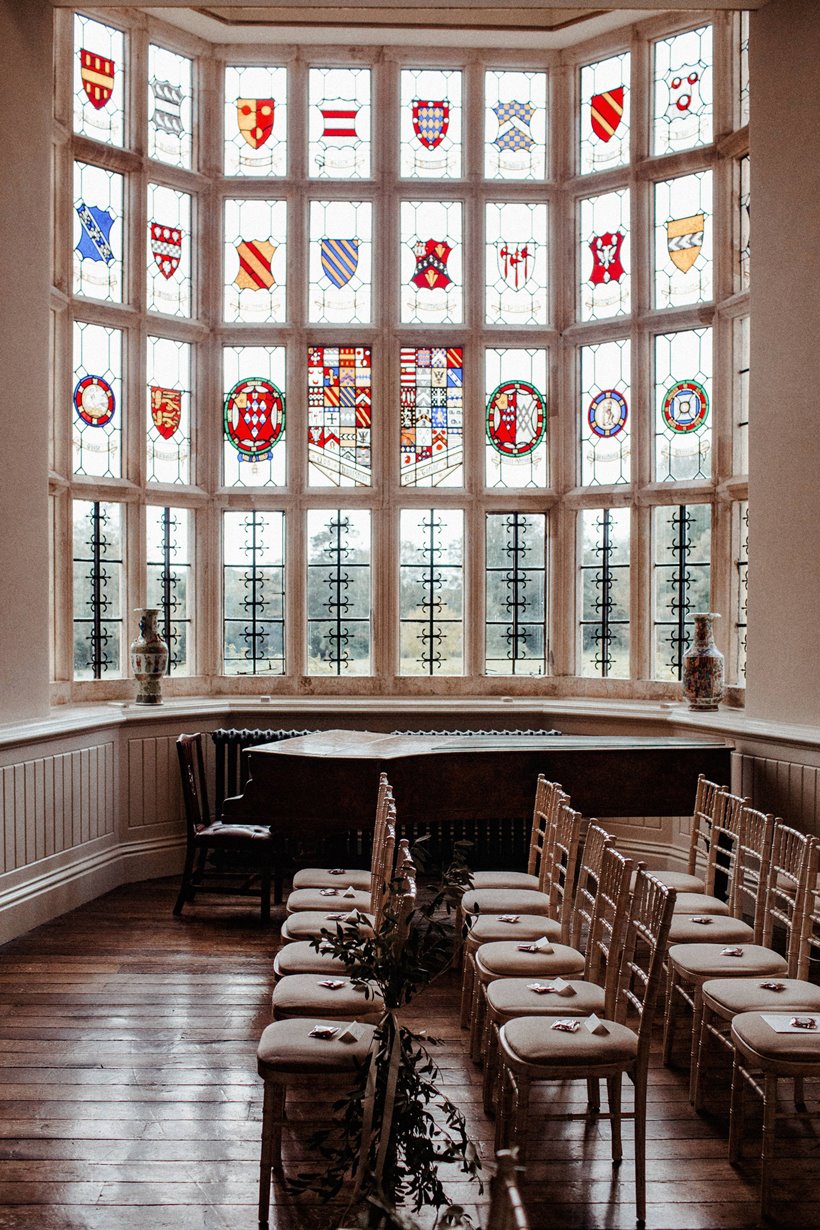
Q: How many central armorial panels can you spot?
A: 2